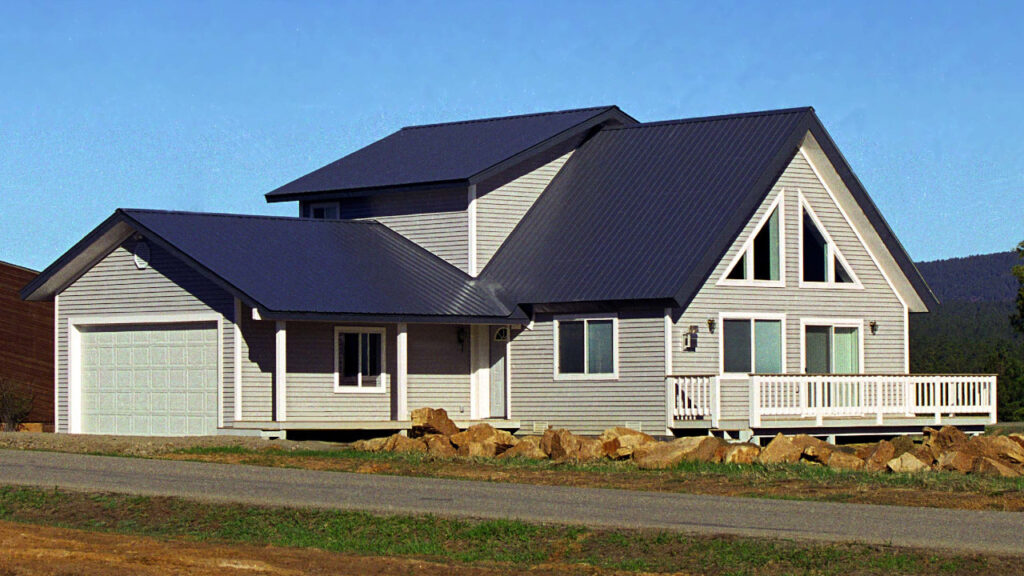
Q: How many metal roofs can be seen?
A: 3